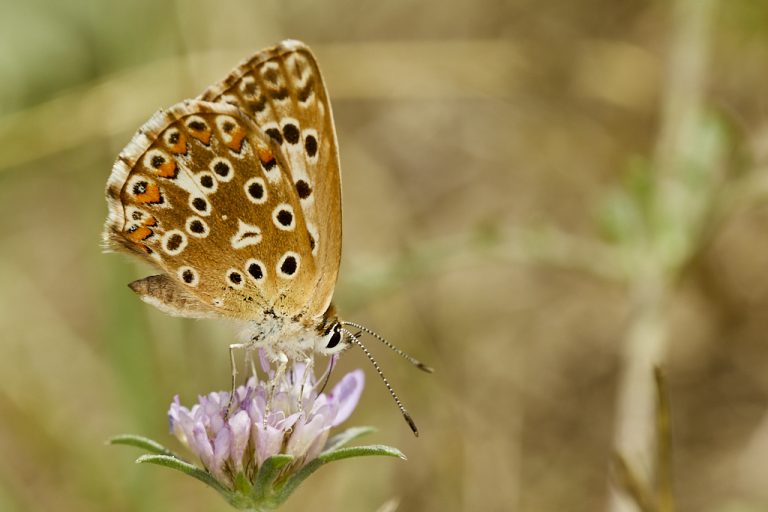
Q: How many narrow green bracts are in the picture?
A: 5